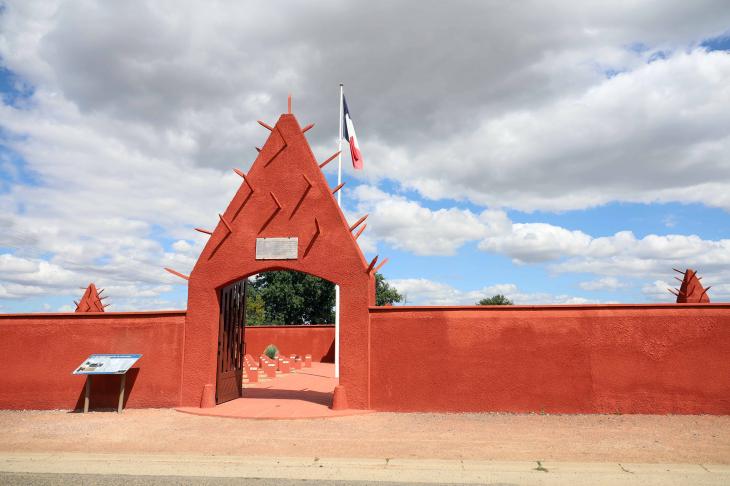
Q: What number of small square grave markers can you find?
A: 15